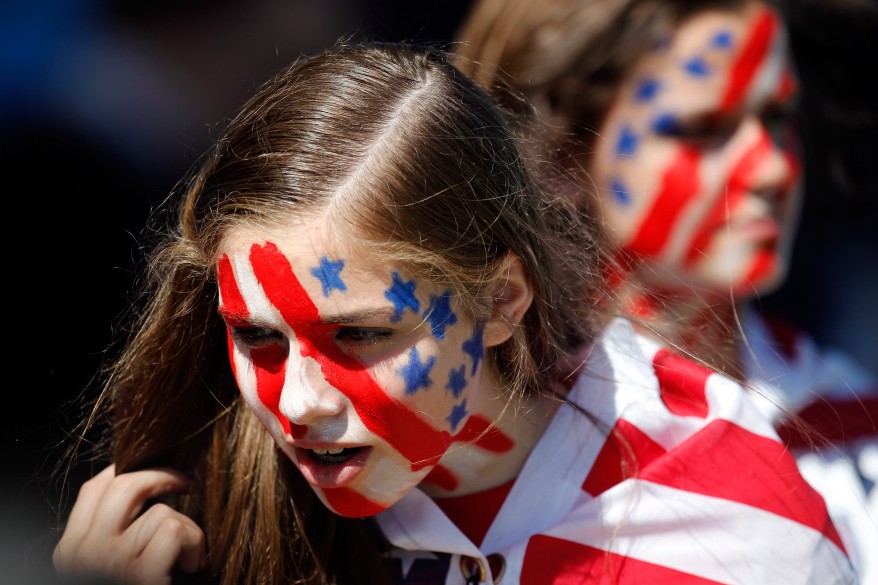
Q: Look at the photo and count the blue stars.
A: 13